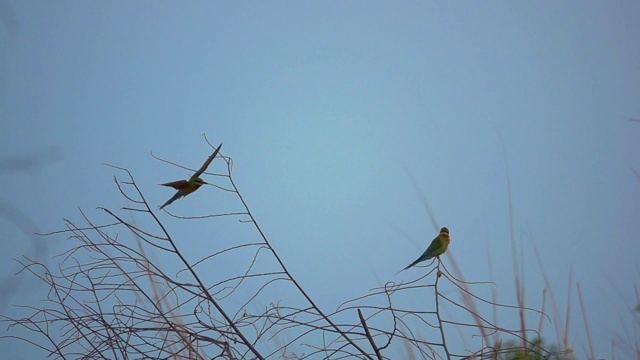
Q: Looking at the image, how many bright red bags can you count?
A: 0